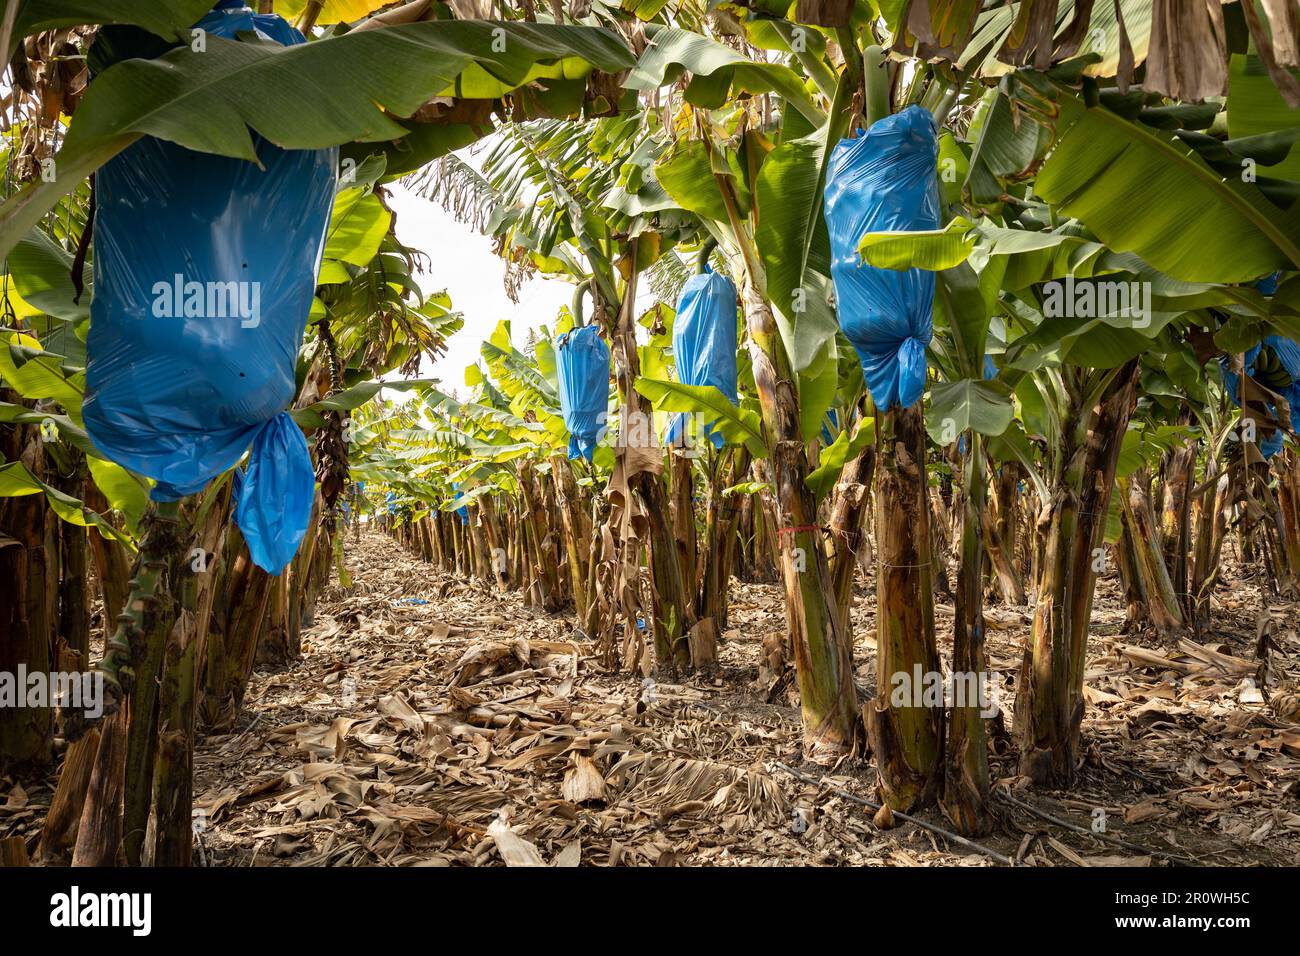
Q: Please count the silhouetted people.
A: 0